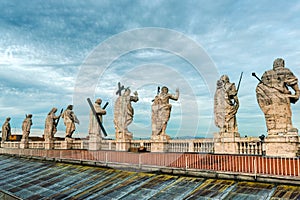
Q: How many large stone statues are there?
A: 9